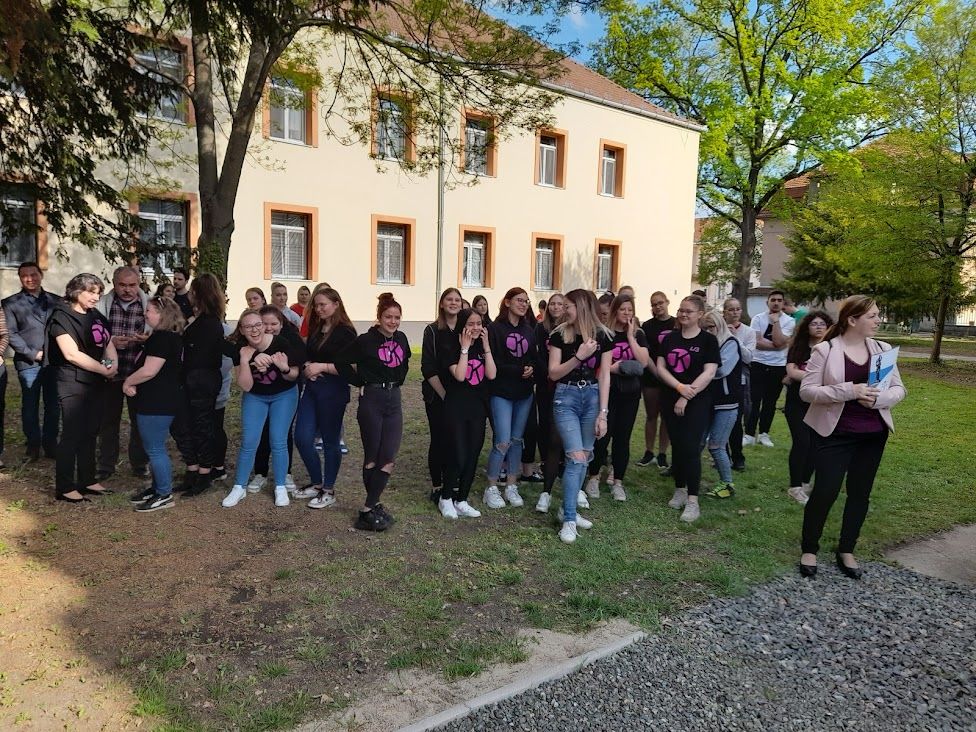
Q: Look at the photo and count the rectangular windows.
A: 13